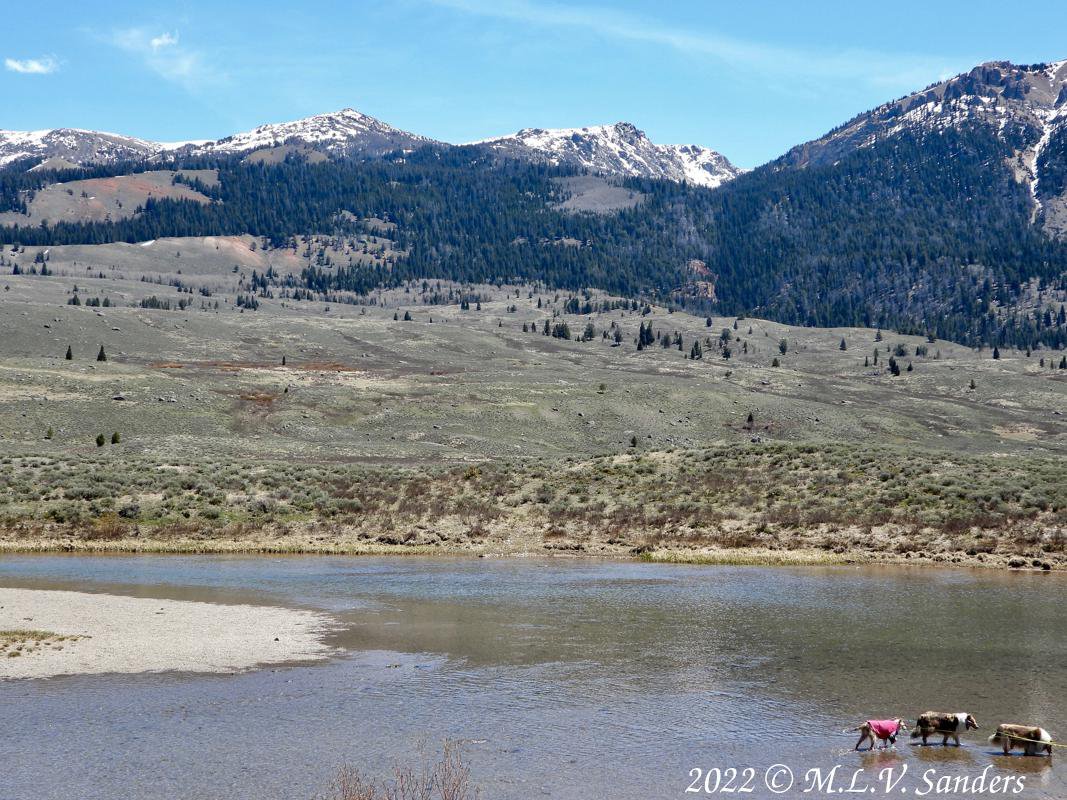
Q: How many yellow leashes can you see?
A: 1